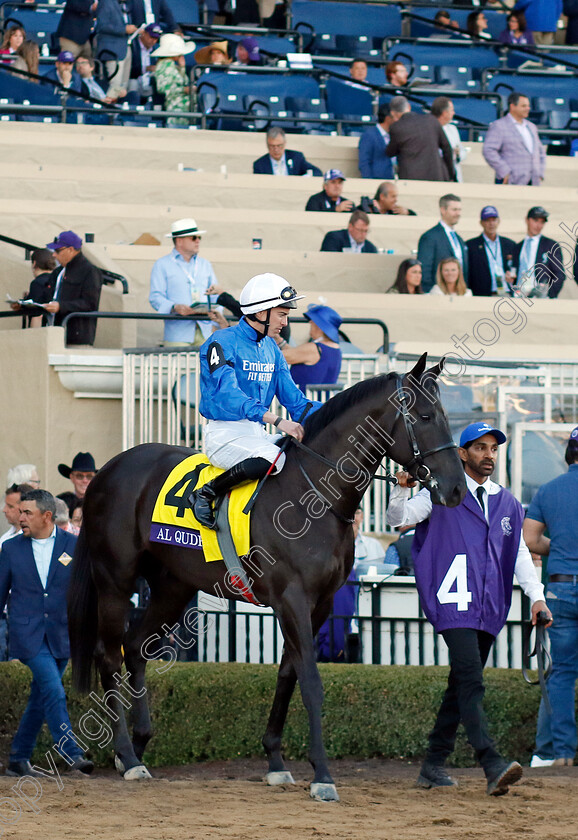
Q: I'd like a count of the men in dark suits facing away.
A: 1